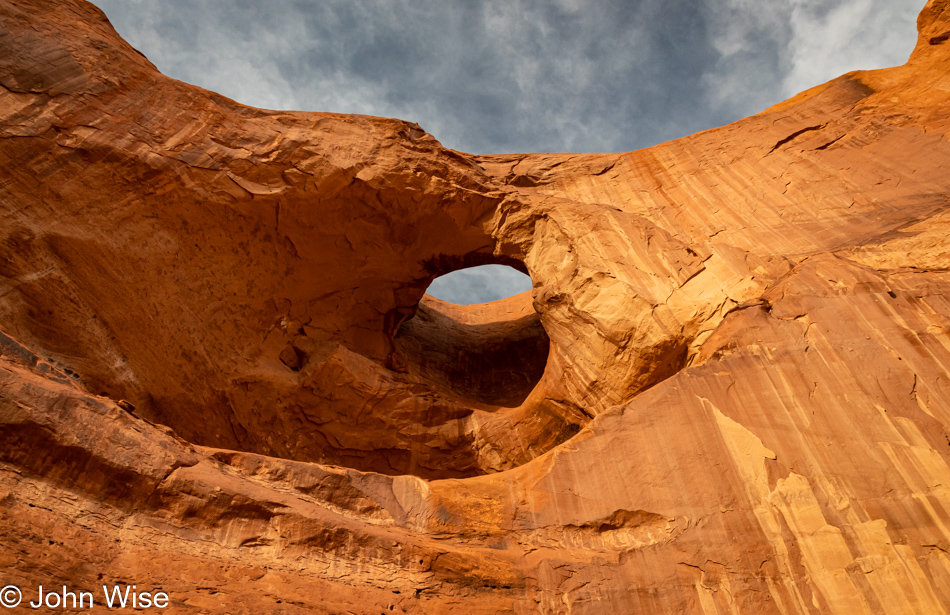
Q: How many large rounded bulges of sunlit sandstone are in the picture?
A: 1